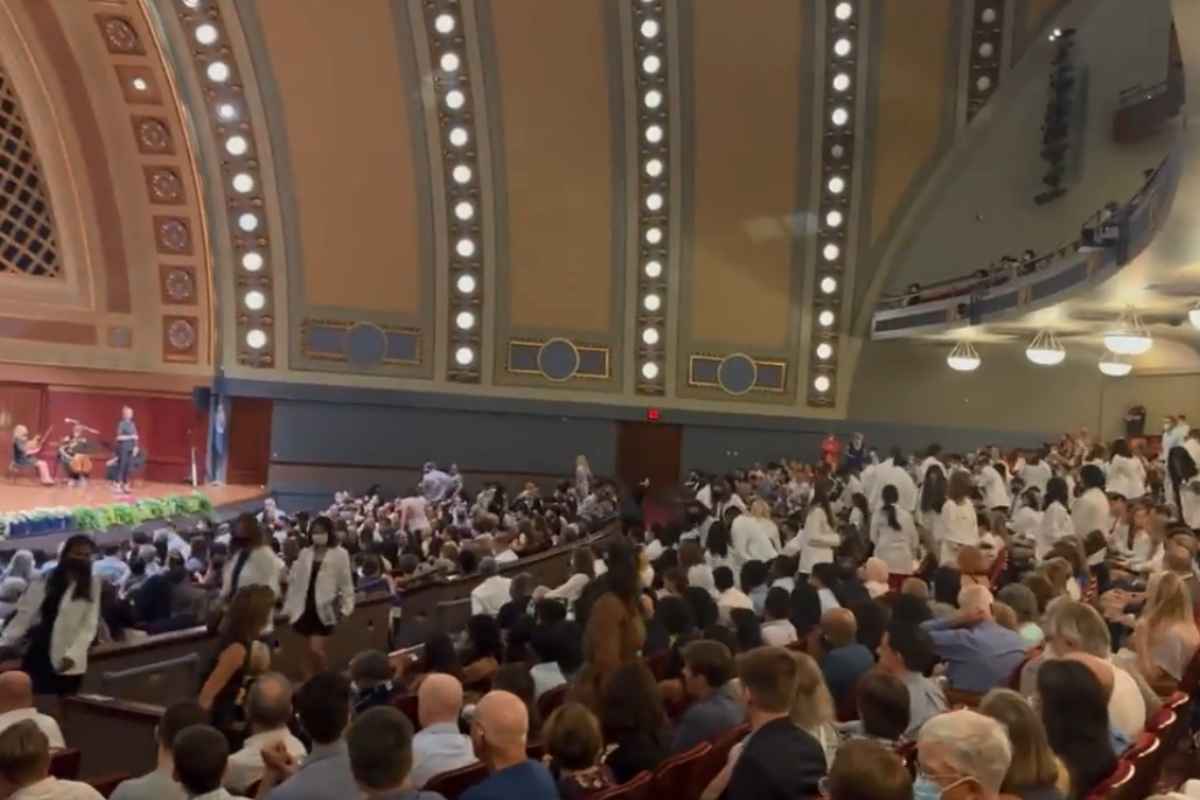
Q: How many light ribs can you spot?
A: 5